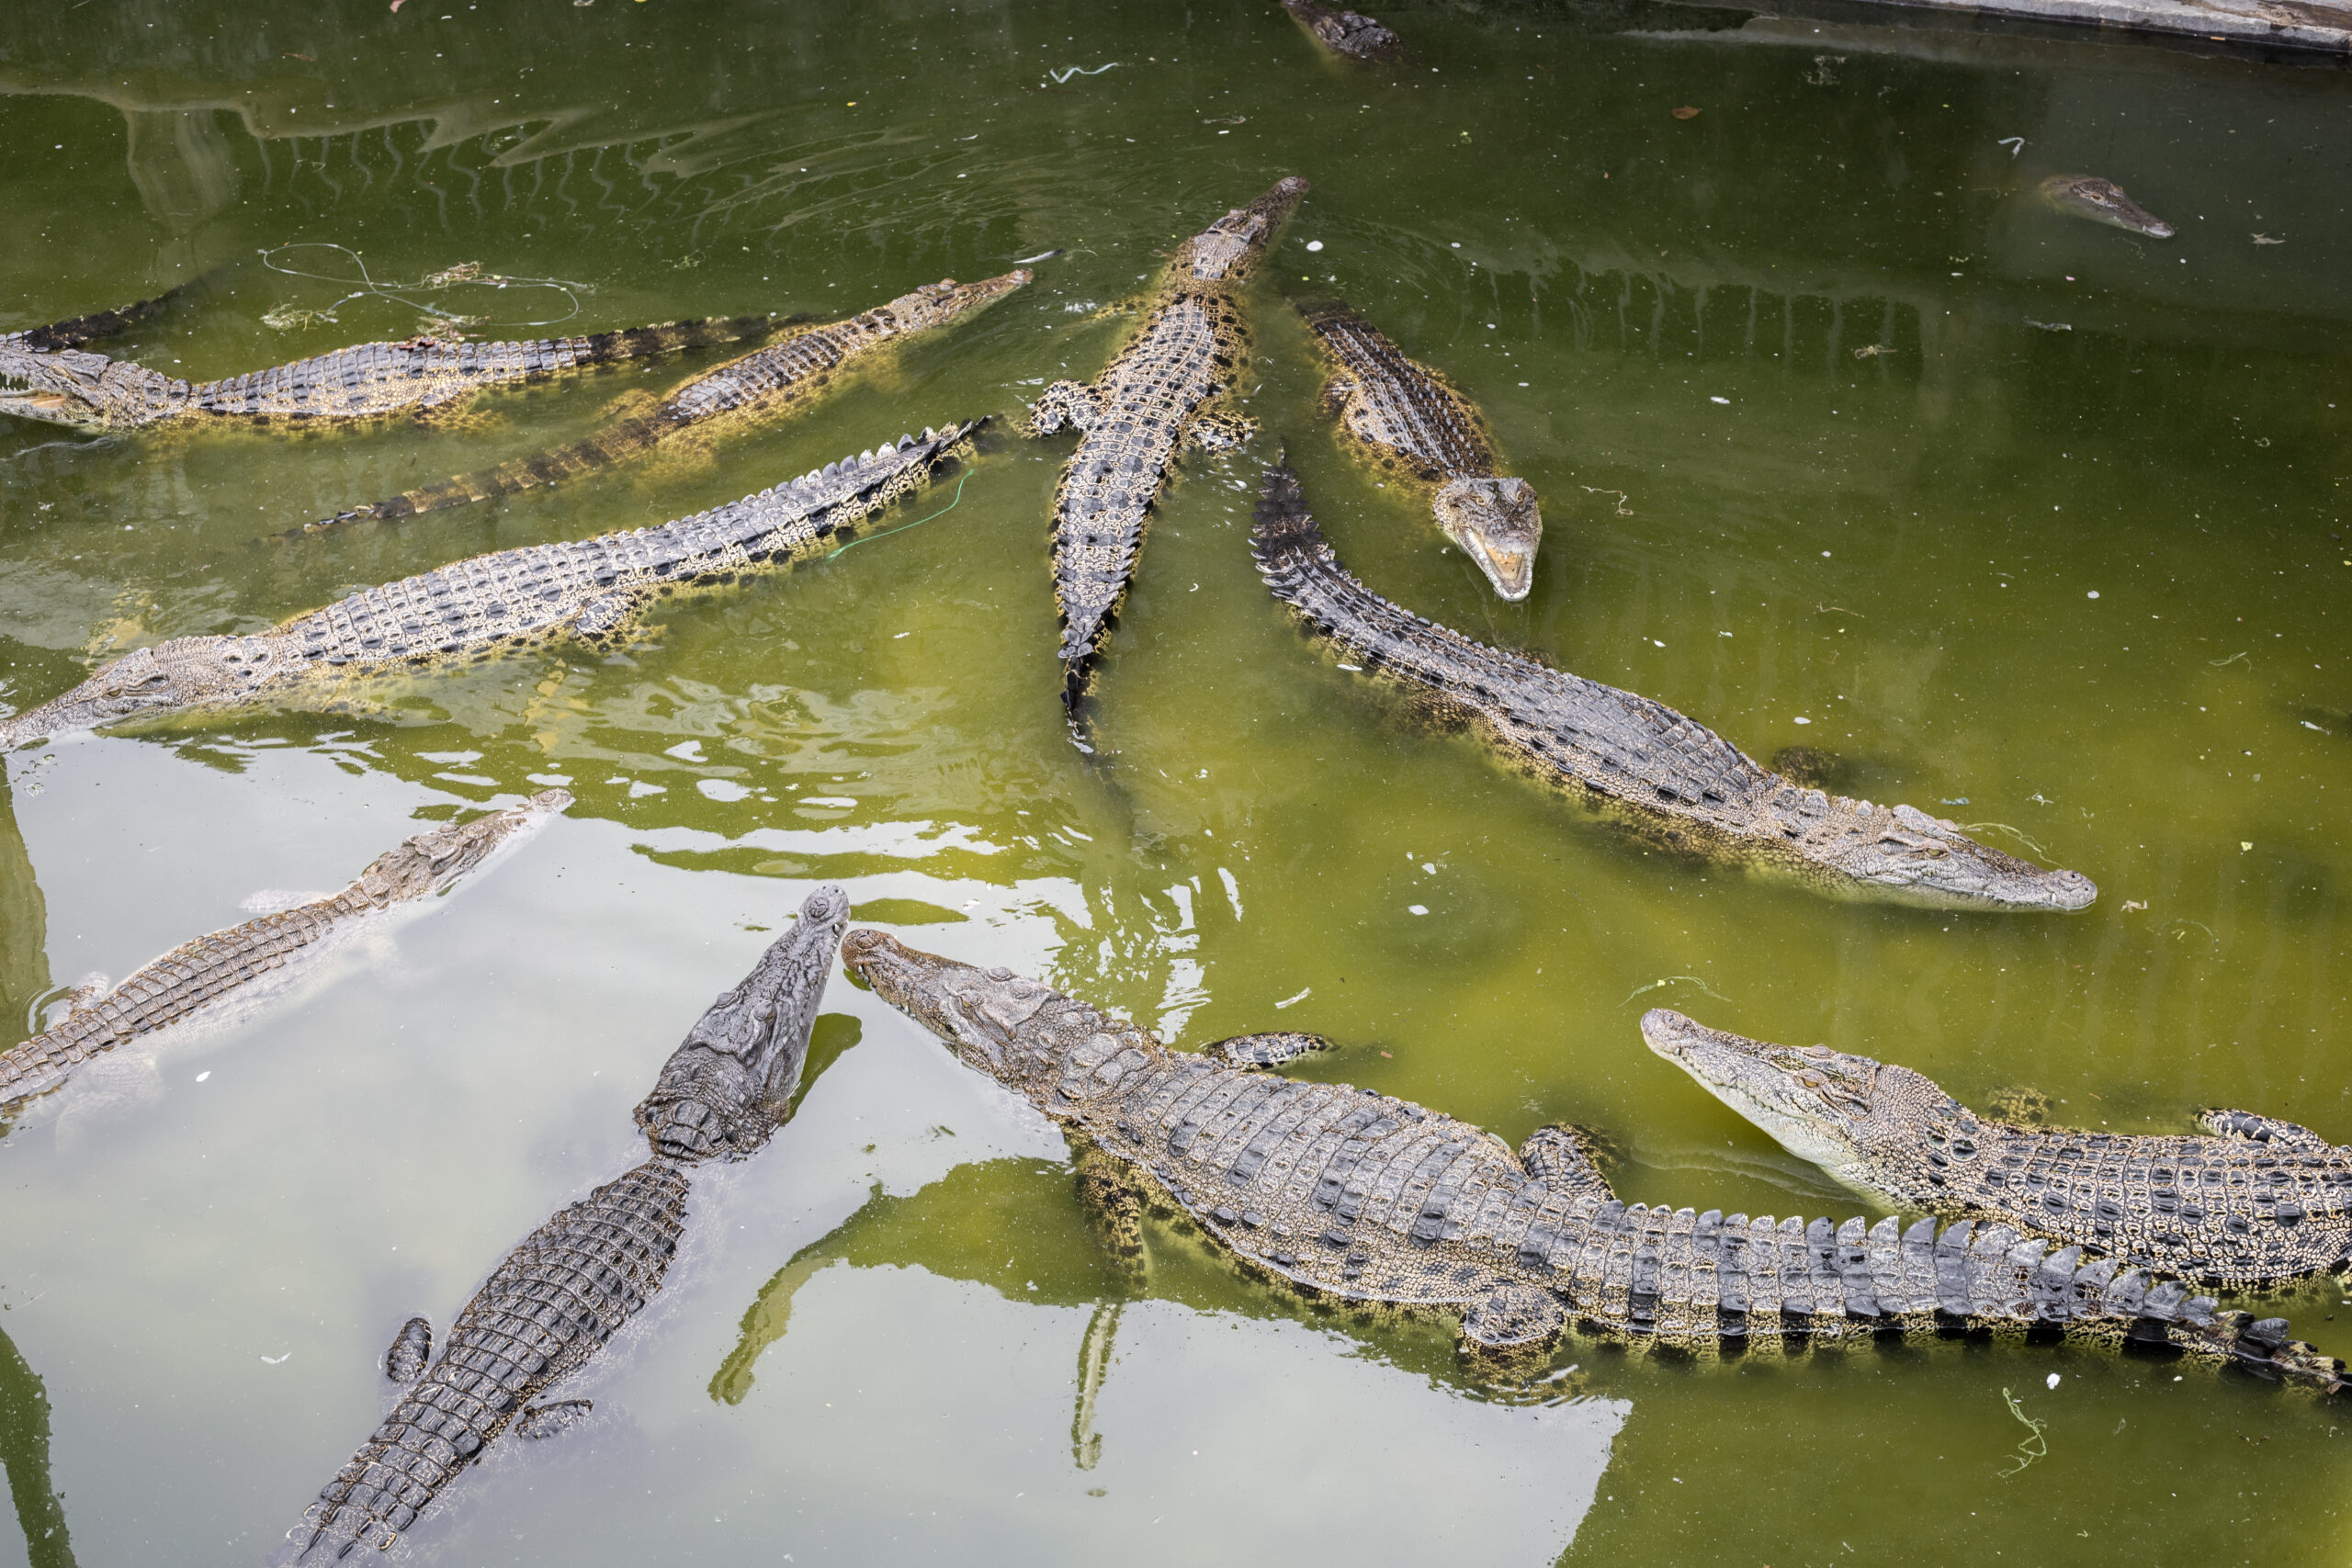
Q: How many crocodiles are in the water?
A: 13